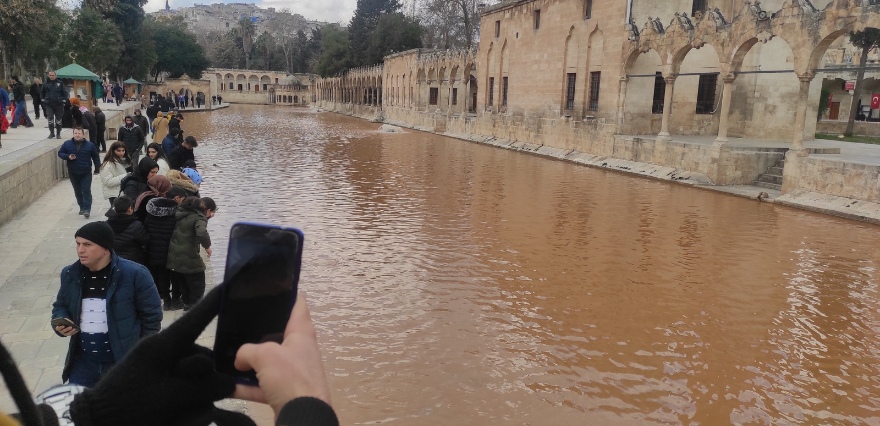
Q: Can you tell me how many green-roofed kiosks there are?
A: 2